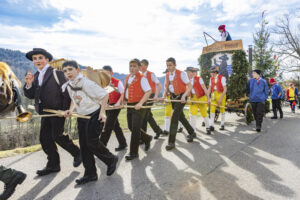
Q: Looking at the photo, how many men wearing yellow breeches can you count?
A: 3